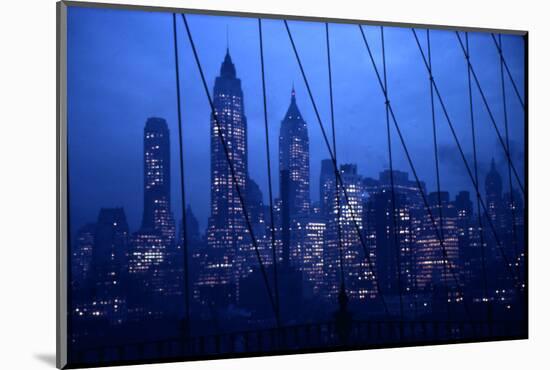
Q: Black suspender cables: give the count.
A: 13